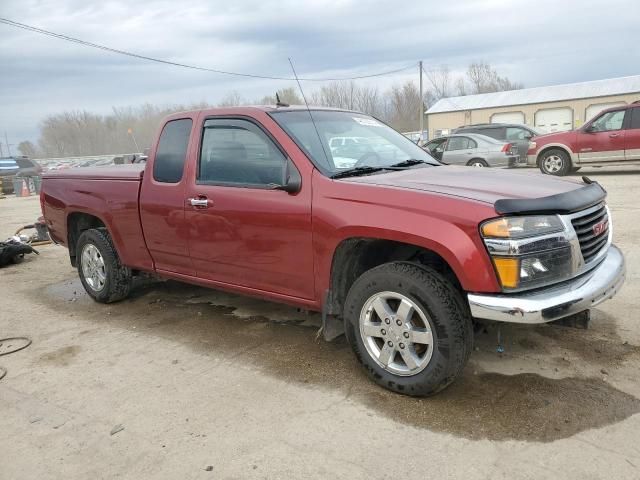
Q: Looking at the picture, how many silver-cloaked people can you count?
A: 0